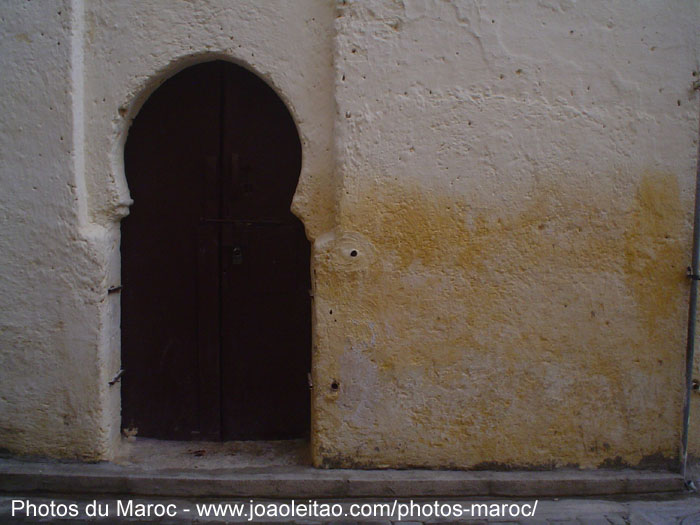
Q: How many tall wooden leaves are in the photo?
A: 2